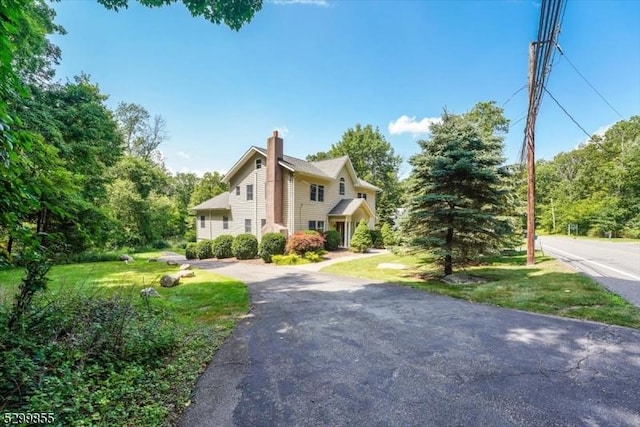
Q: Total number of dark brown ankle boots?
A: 0